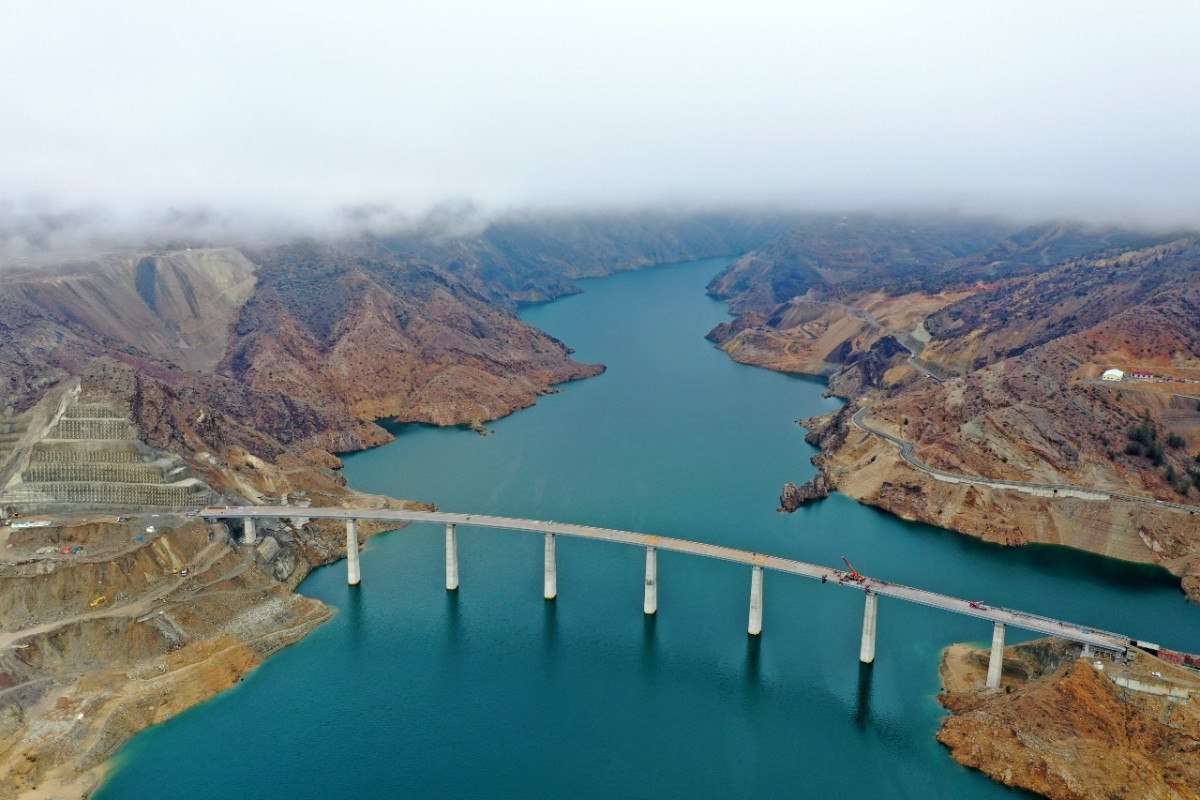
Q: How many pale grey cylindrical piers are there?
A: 8